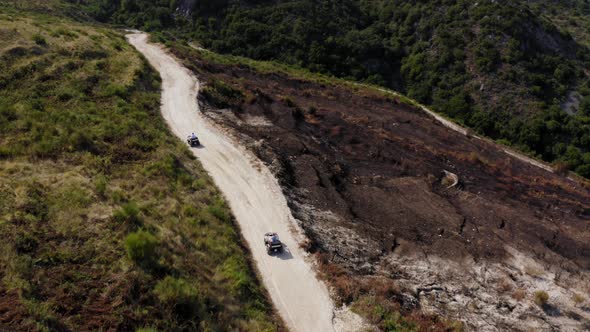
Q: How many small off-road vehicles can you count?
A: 2